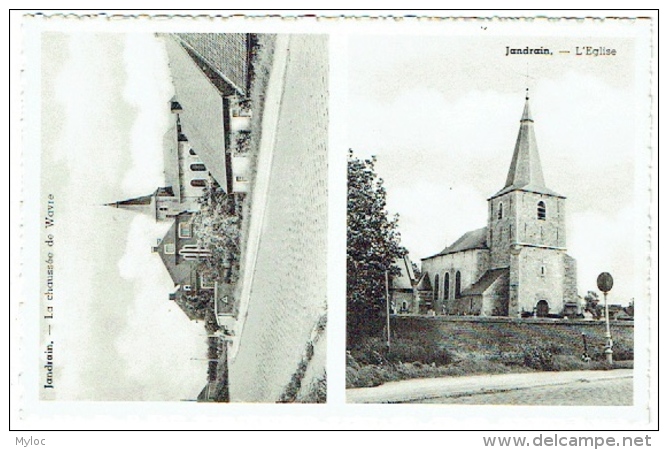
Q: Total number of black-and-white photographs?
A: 2